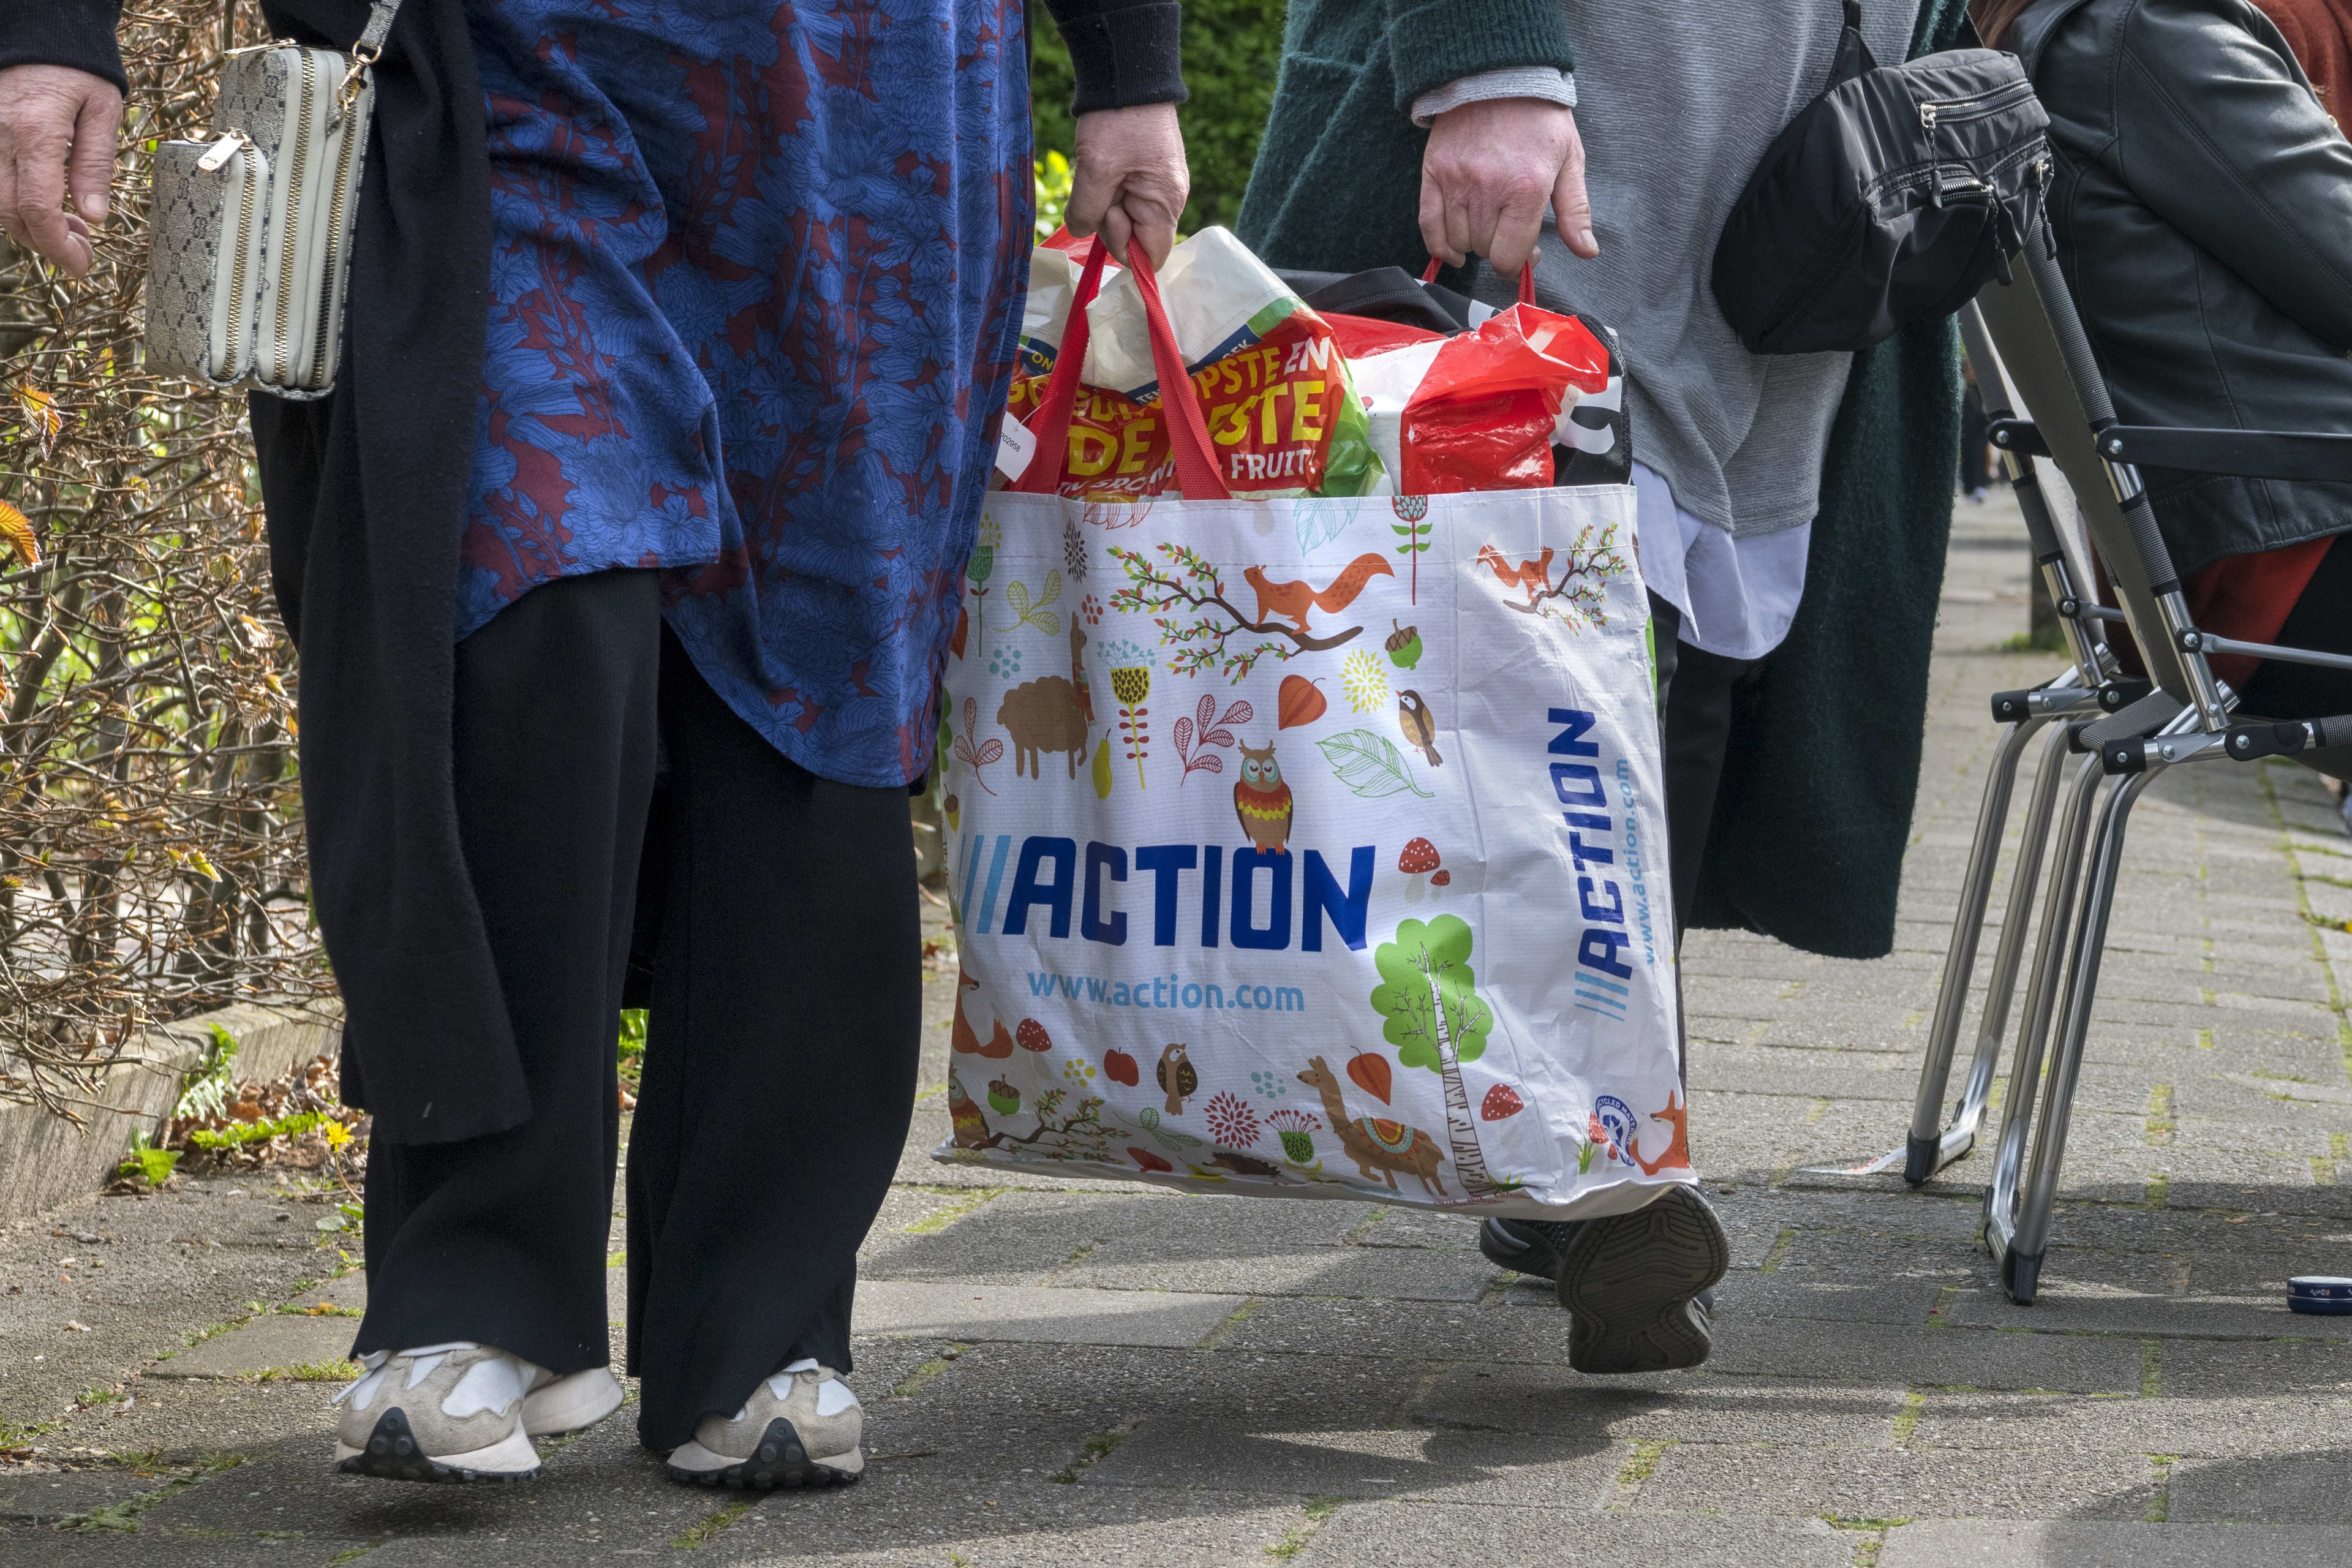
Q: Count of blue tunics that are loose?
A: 1